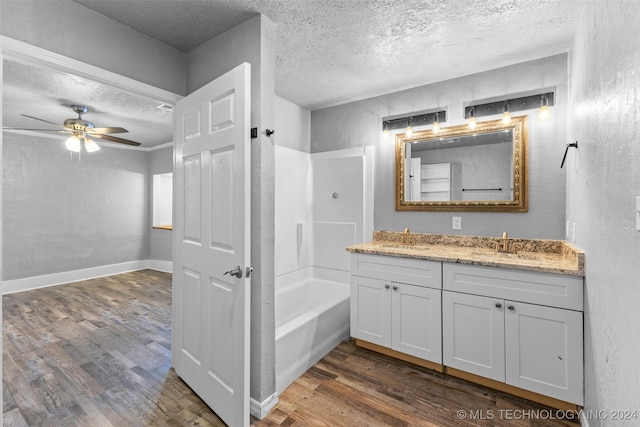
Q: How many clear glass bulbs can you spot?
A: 6